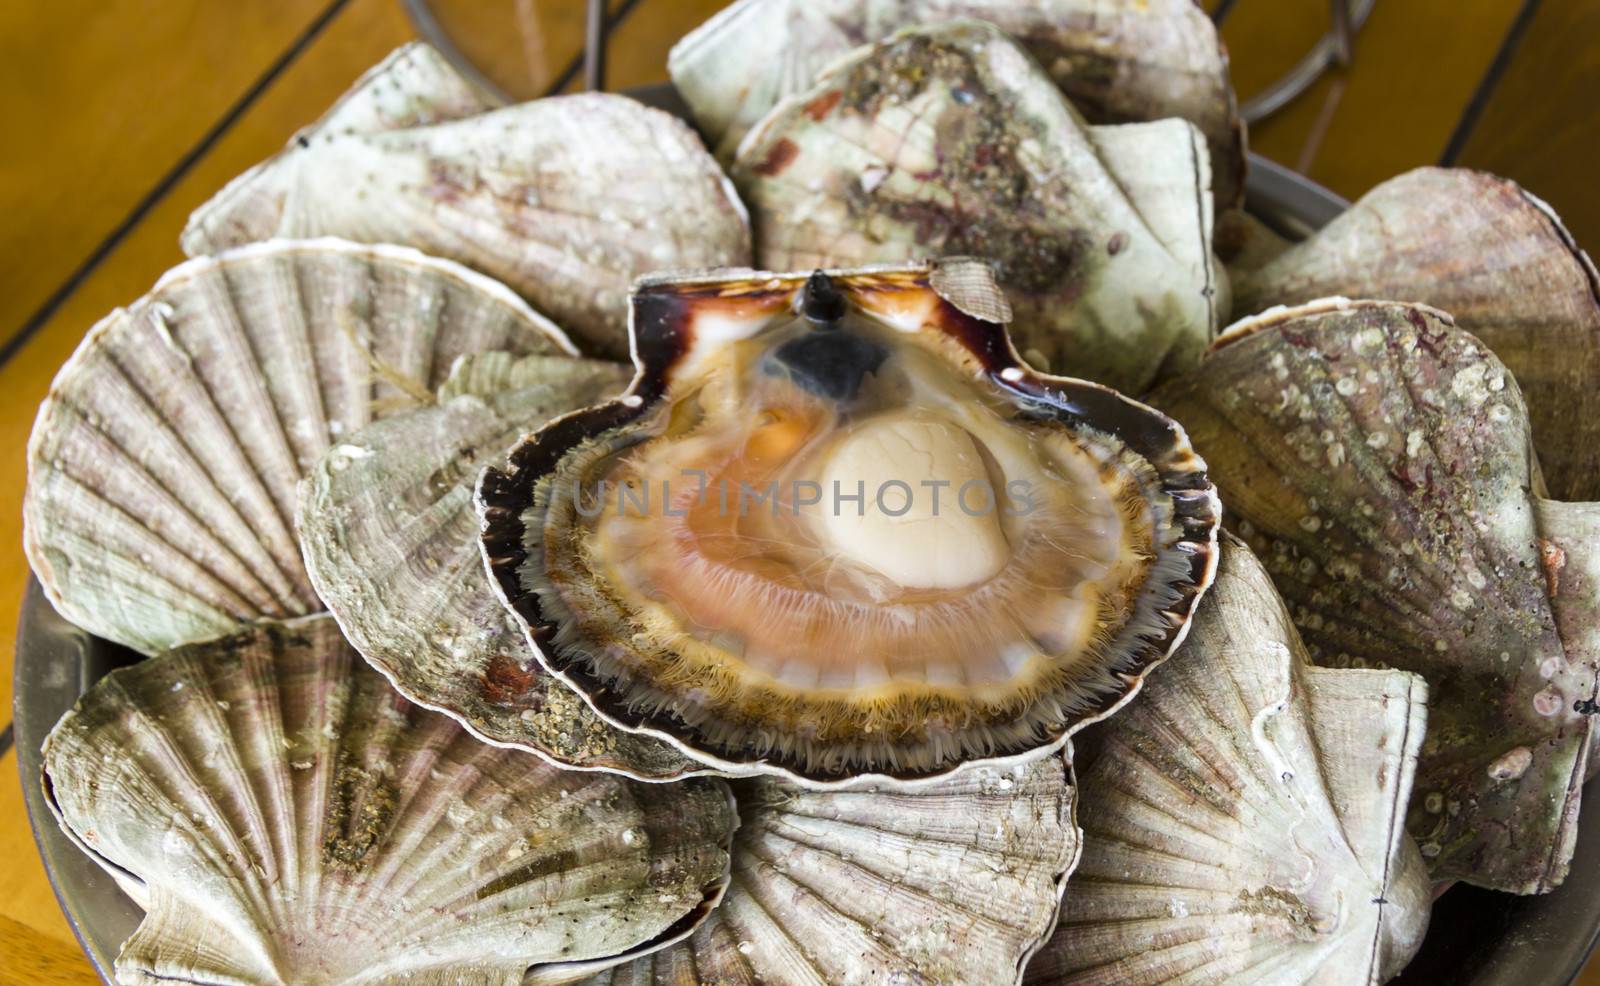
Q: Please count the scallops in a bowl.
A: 11